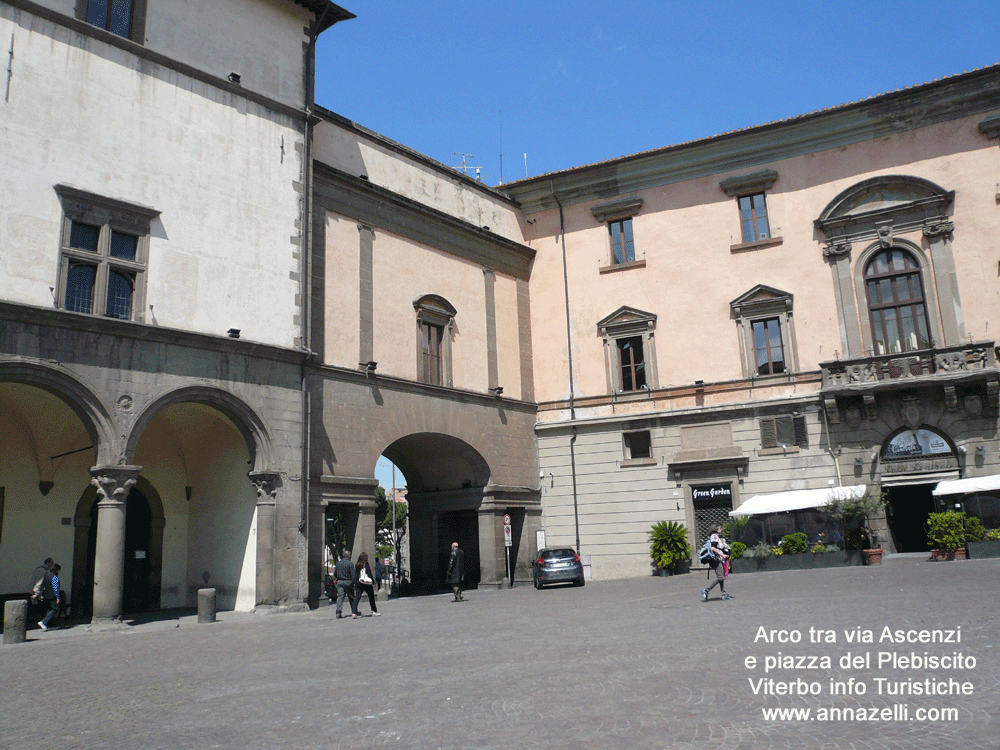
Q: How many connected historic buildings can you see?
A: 3